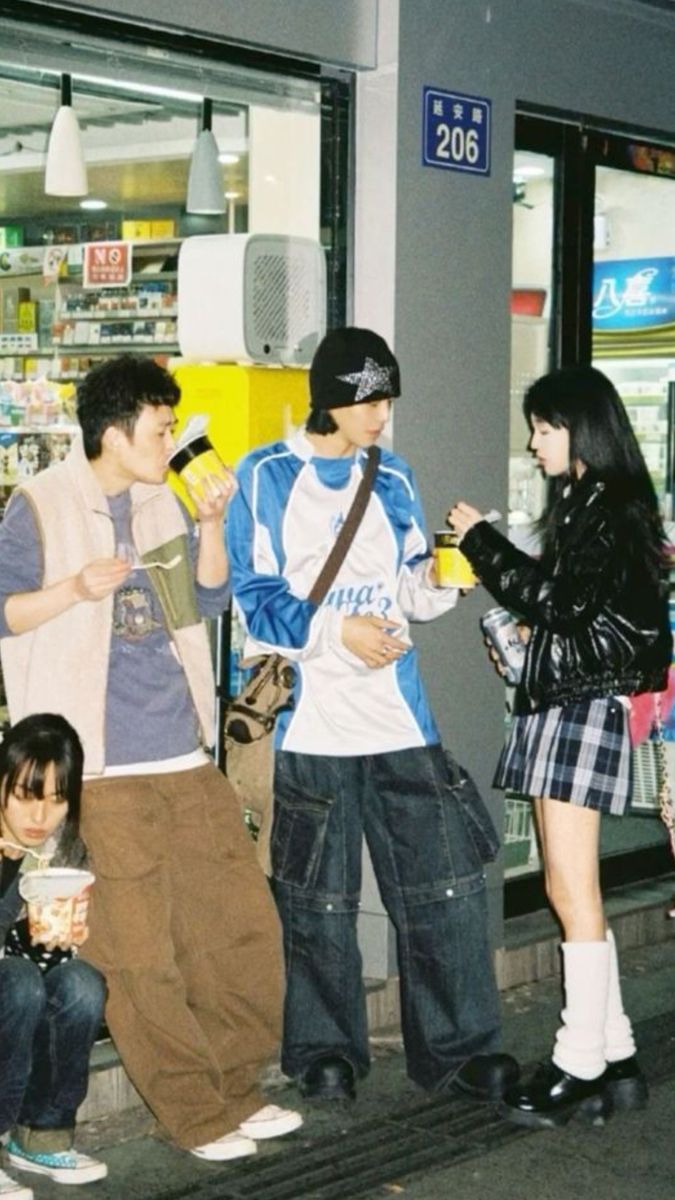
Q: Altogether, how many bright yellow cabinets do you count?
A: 1